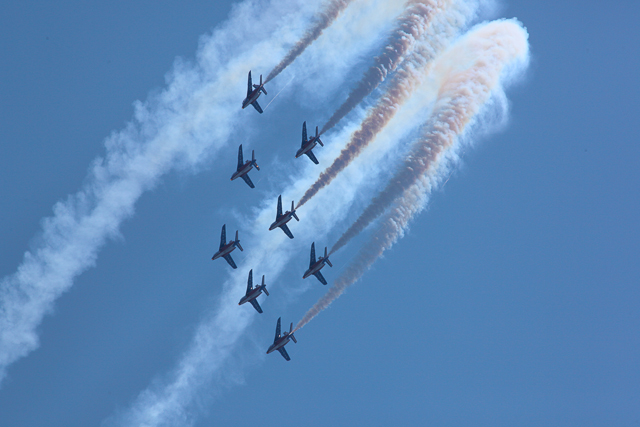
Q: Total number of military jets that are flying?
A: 8